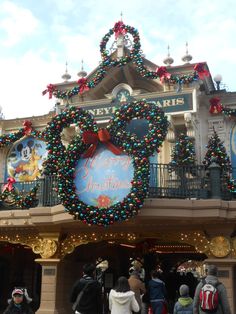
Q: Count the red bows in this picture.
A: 9